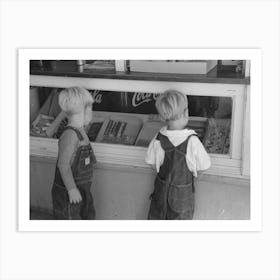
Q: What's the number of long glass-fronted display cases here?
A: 1